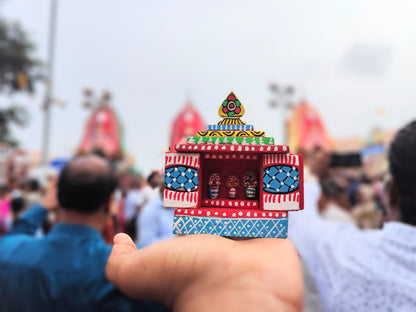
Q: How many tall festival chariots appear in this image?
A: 3